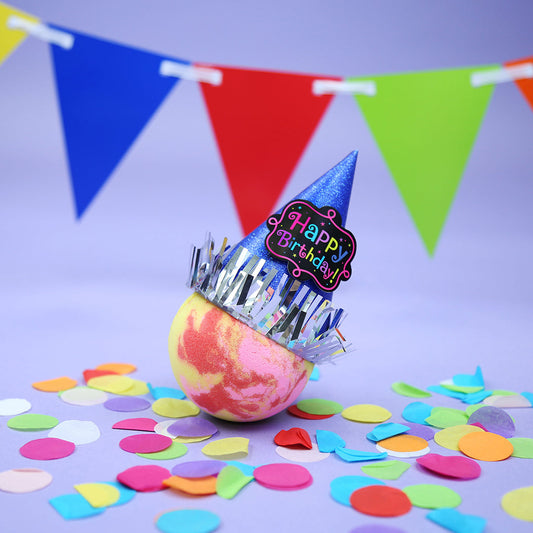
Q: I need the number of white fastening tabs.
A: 4